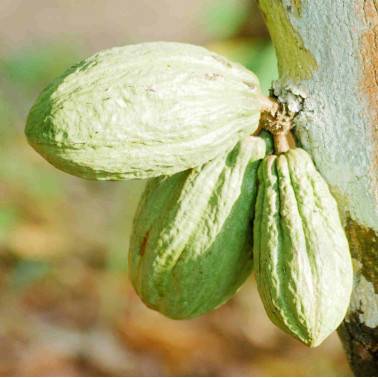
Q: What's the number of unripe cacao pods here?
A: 3